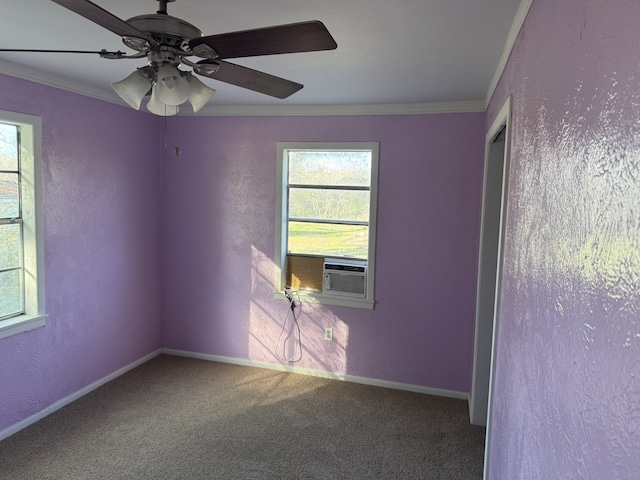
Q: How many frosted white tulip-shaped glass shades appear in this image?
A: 4